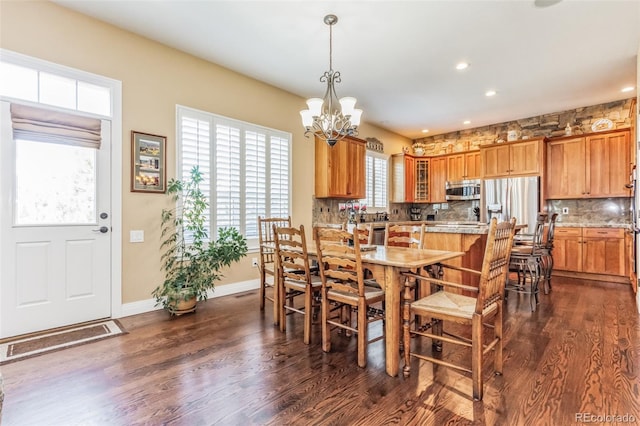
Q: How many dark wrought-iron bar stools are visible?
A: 2